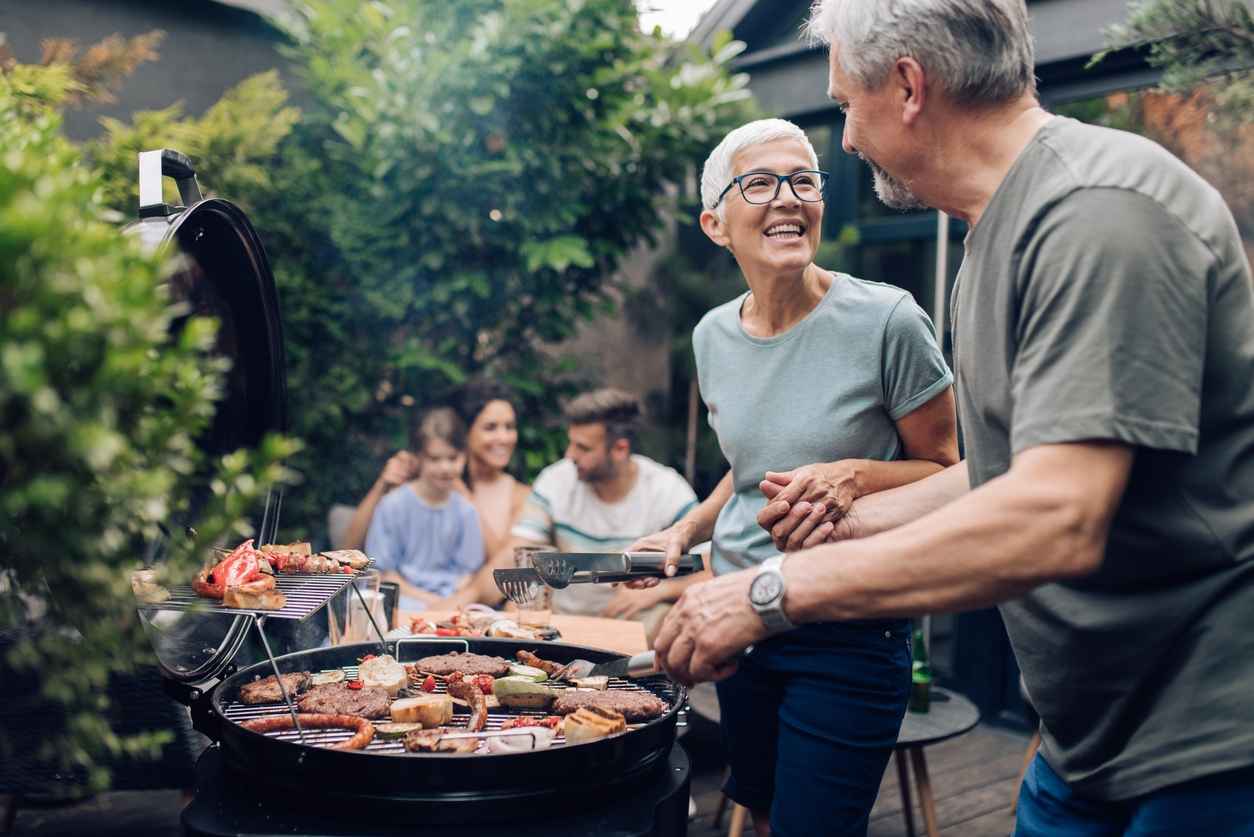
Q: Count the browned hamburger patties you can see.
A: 3